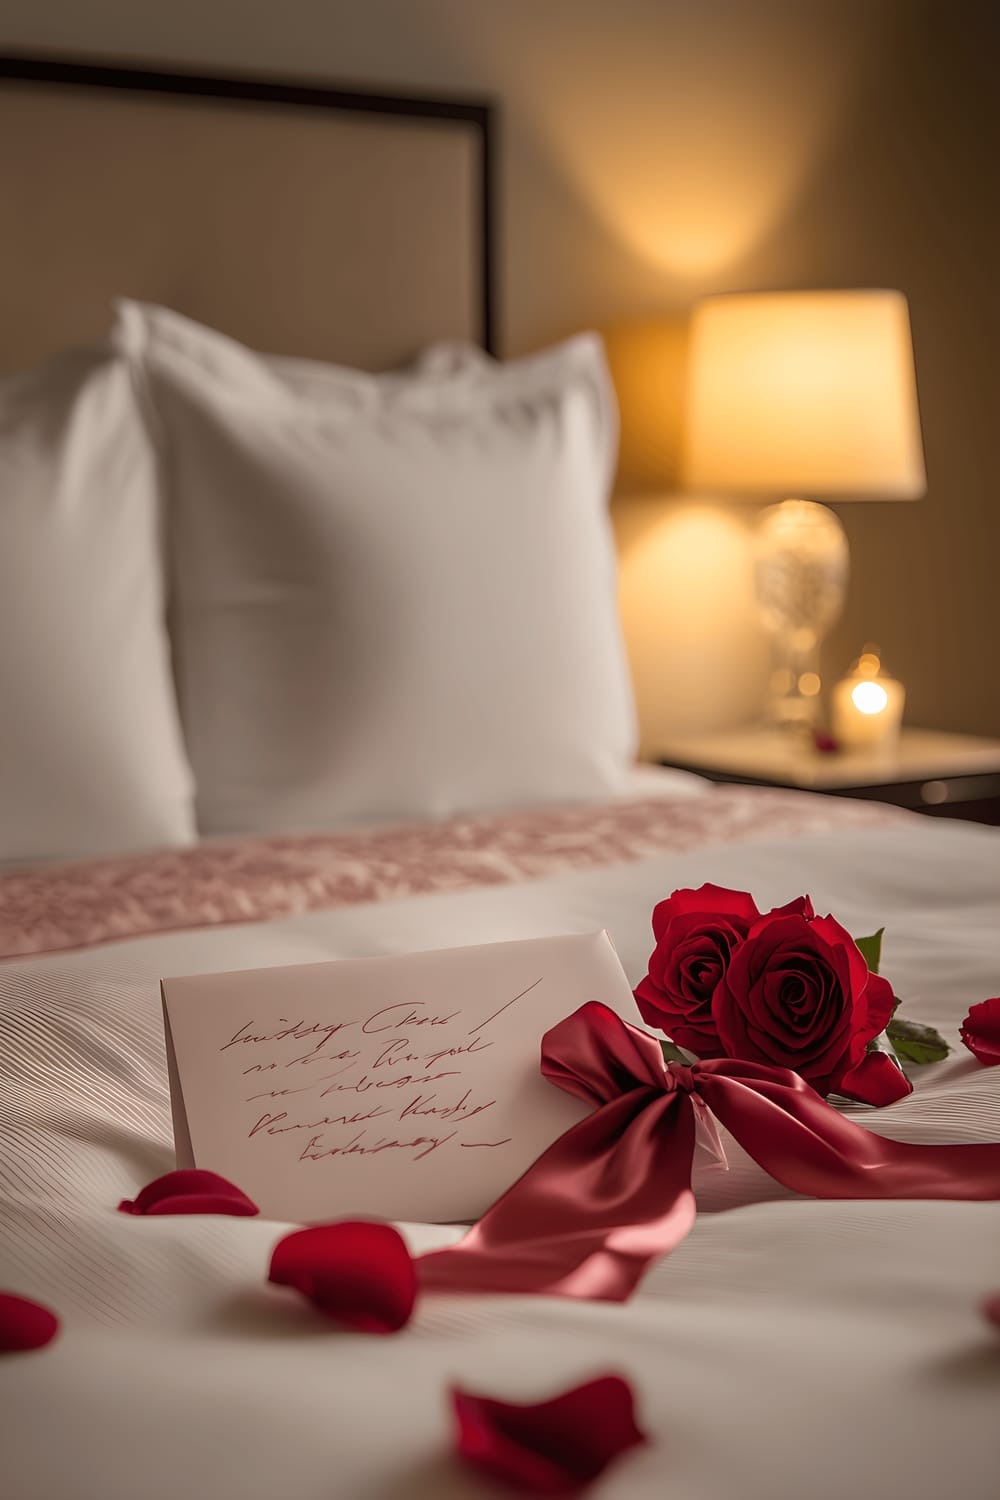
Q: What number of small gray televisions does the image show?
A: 0